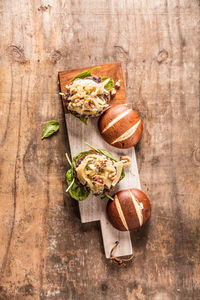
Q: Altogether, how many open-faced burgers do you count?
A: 2